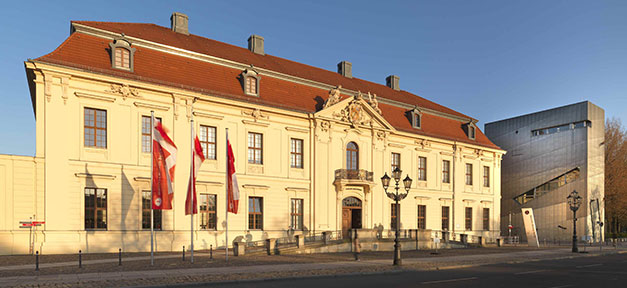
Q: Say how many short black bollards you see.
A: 5